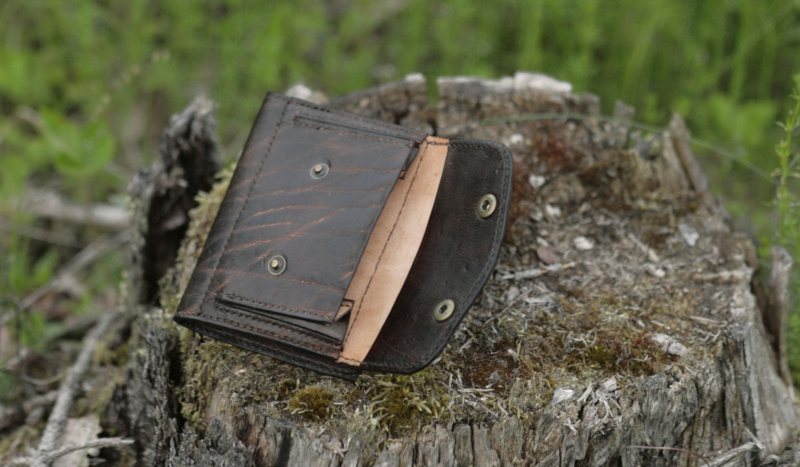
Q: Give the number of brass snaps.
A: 4